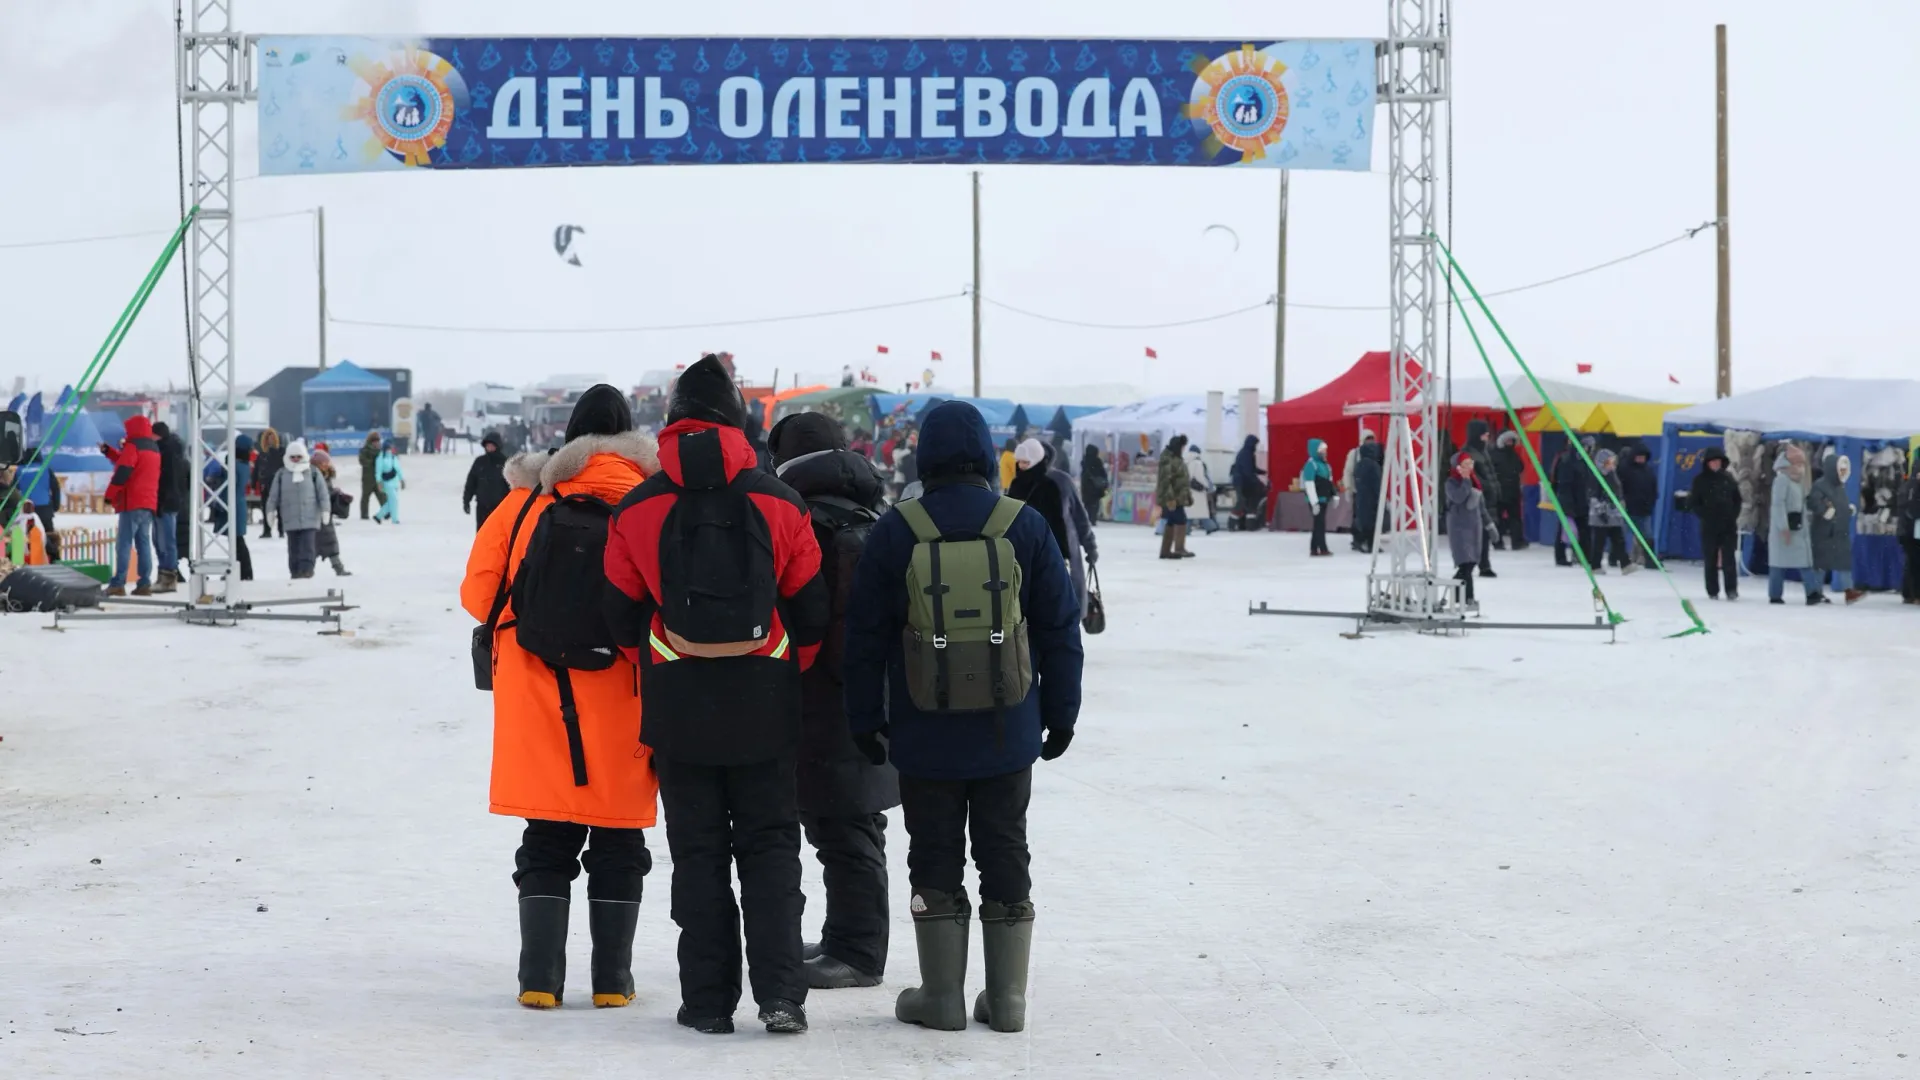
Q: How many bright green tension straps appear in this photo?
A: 4